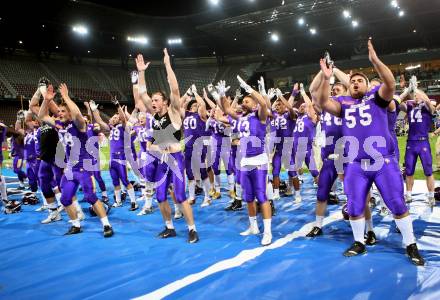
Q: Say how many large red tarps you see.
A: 0